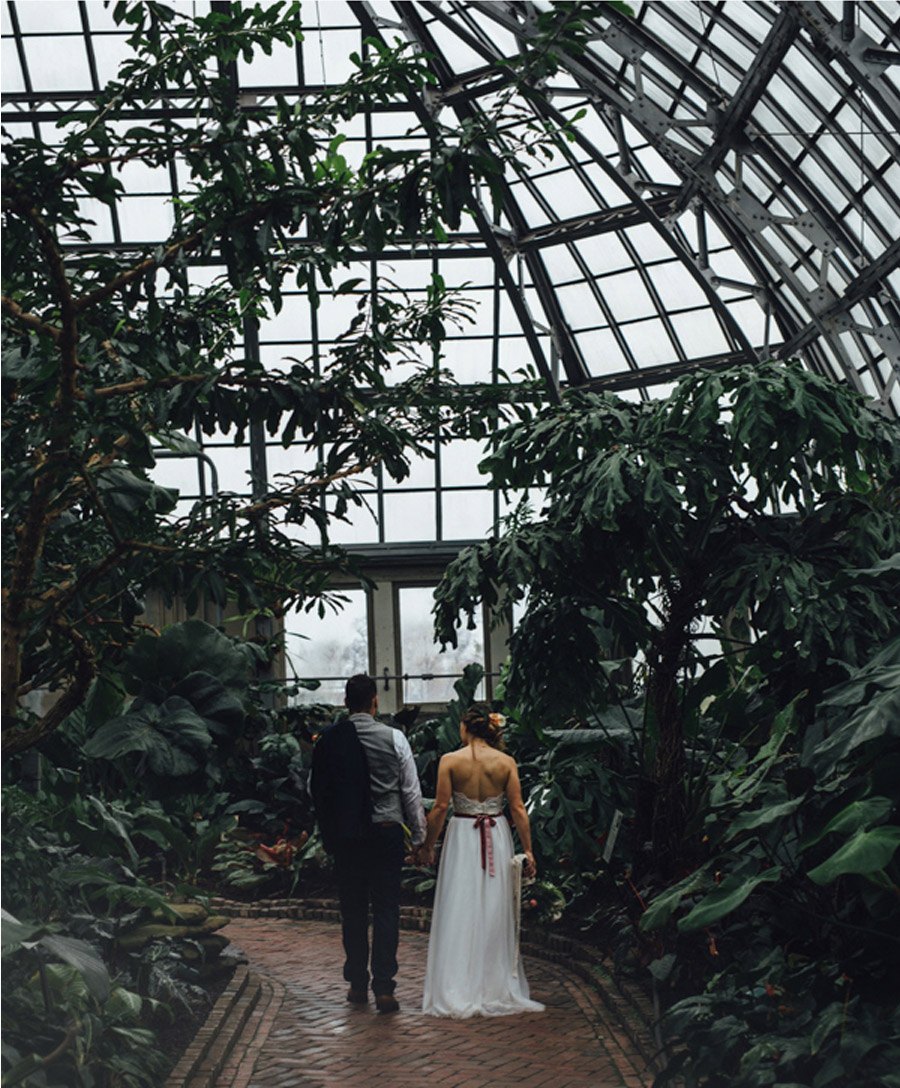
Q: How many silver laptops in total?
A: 0